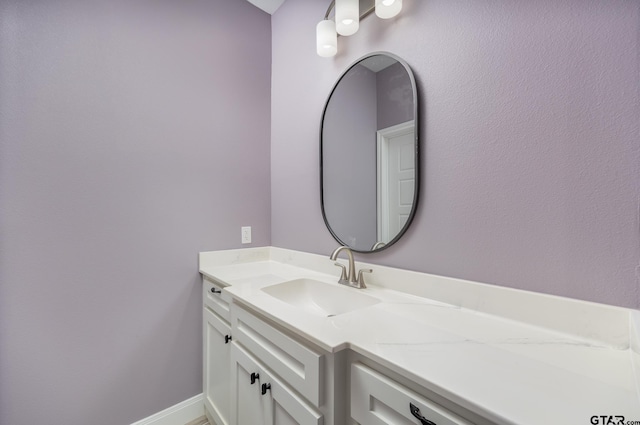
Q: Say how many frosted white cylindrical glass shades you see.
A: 3